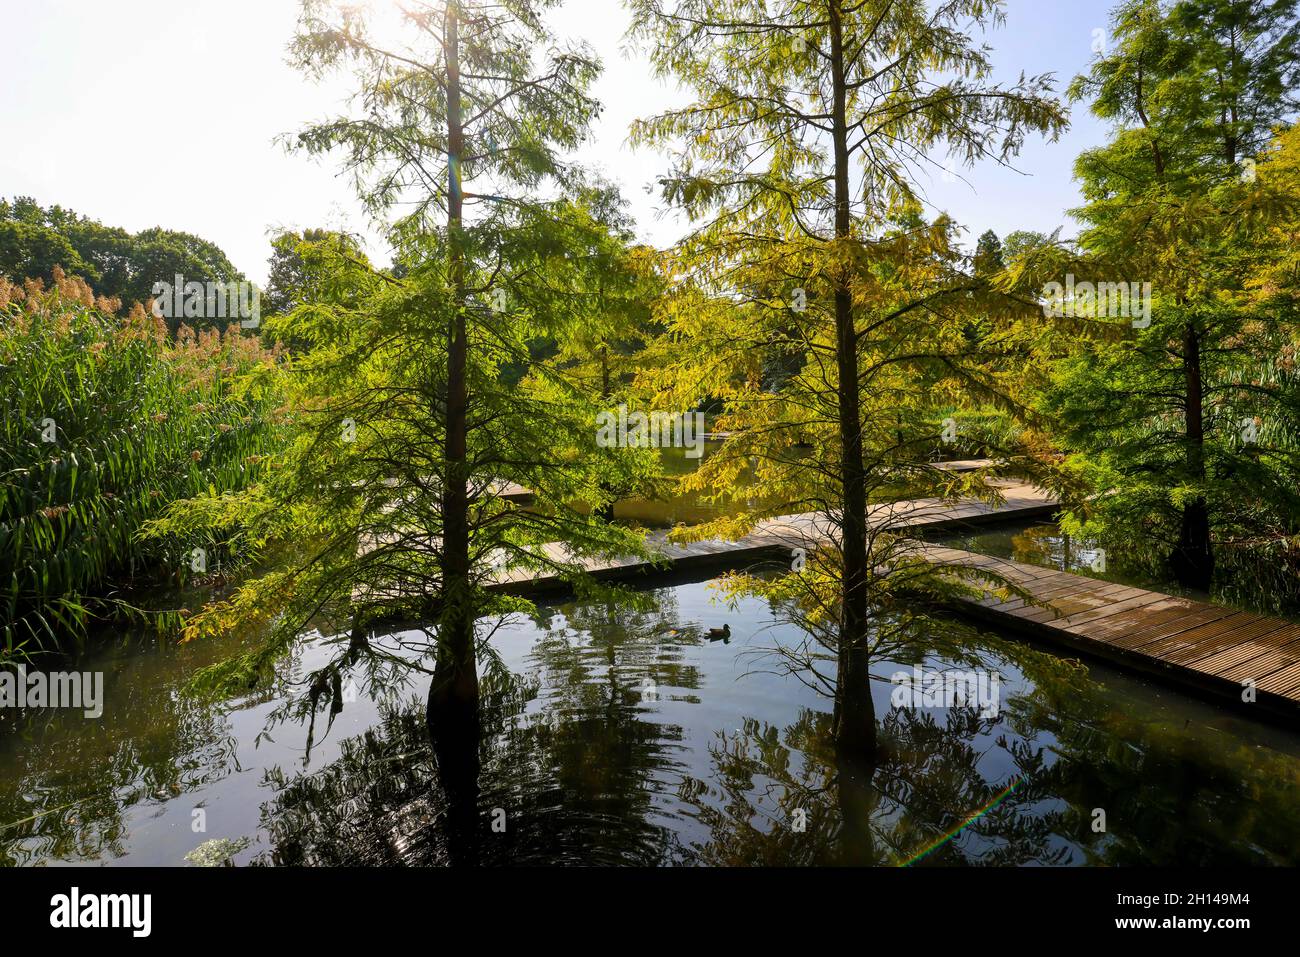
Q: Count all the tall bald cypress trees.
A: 3